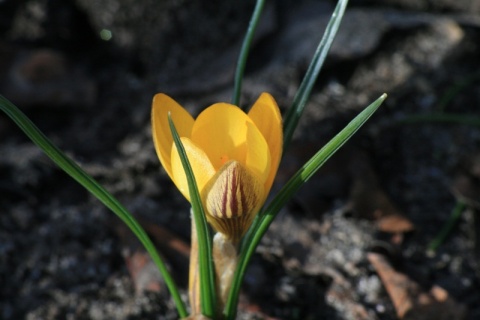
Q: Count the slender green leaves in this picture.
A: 5